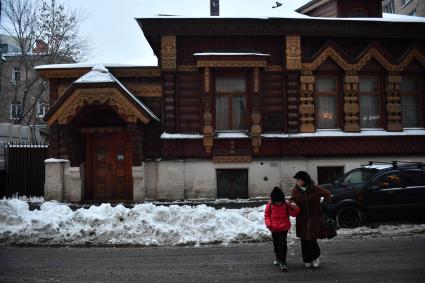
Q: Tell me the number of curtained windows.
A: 4